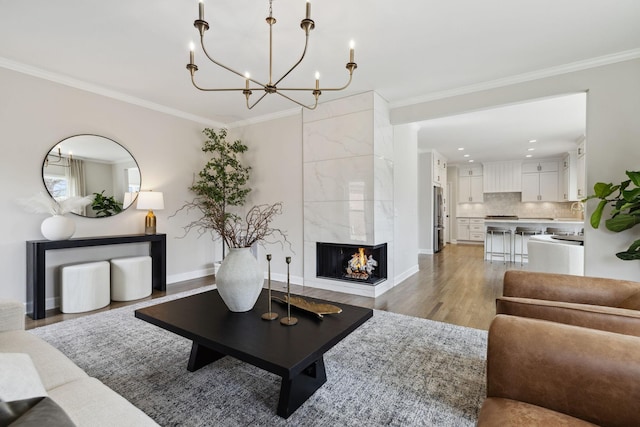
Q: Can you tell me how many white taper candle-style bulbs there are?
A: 6